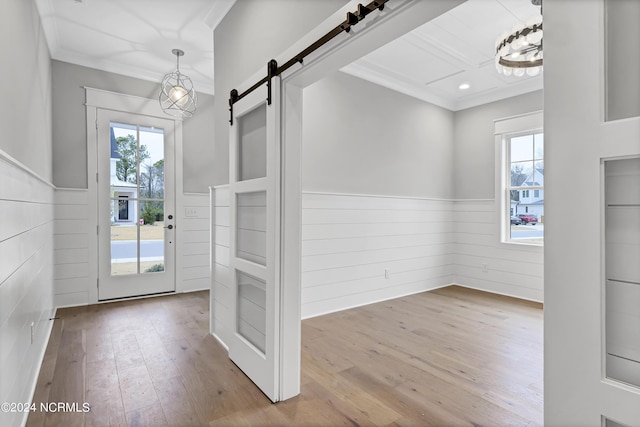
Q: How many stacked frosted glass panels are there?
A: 3